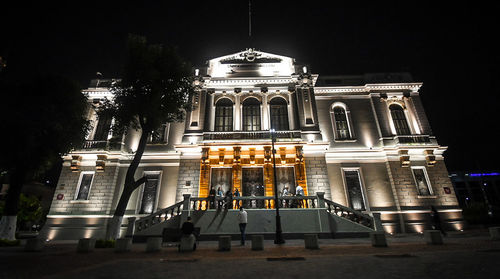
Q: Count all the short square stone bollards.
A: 11